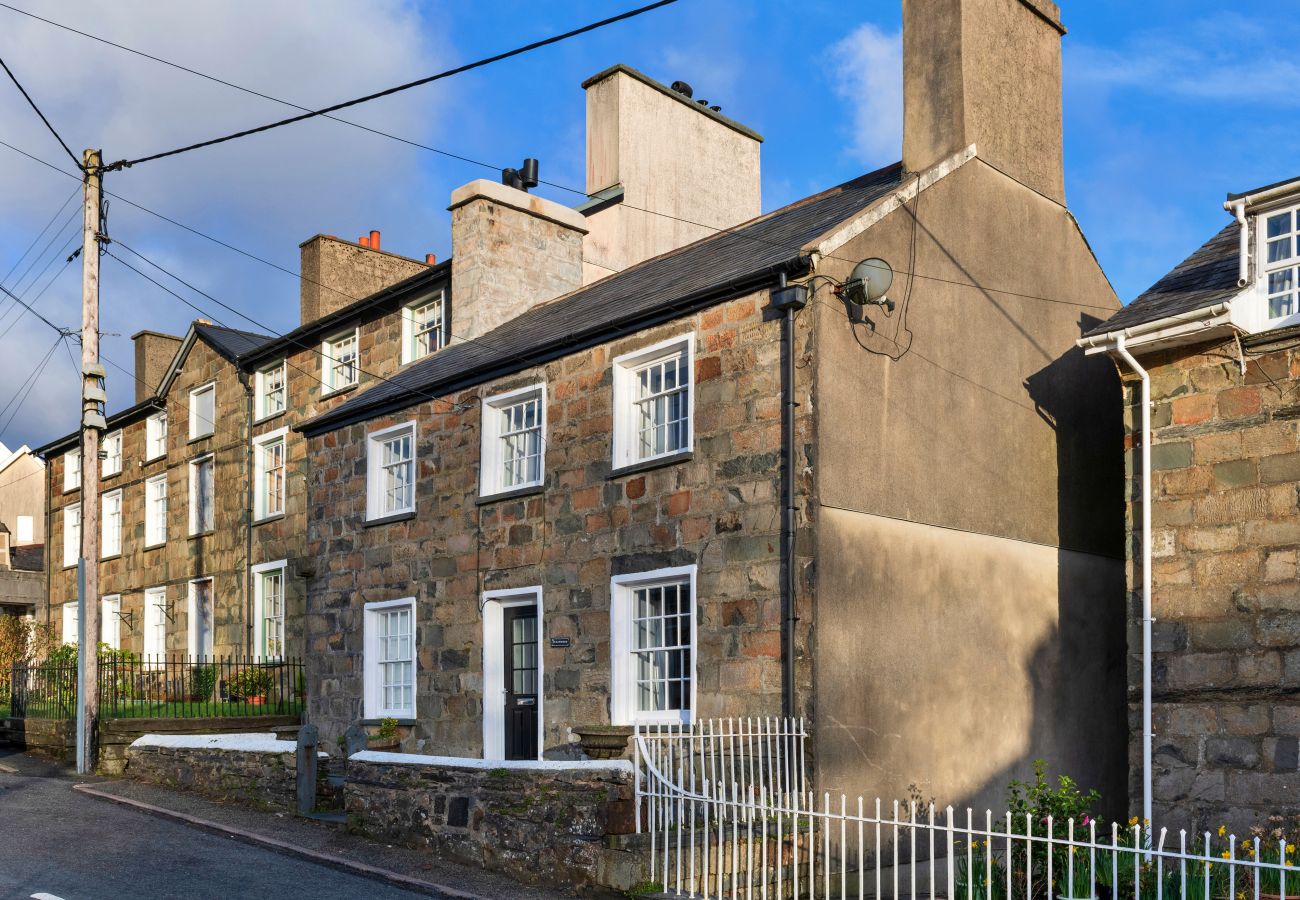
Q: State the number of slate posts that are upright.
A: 2